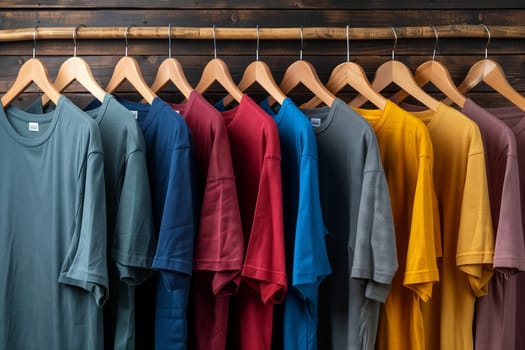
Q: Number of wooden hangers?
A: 11